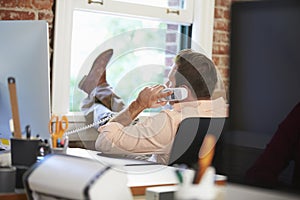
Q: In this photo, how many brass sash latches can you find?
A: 2